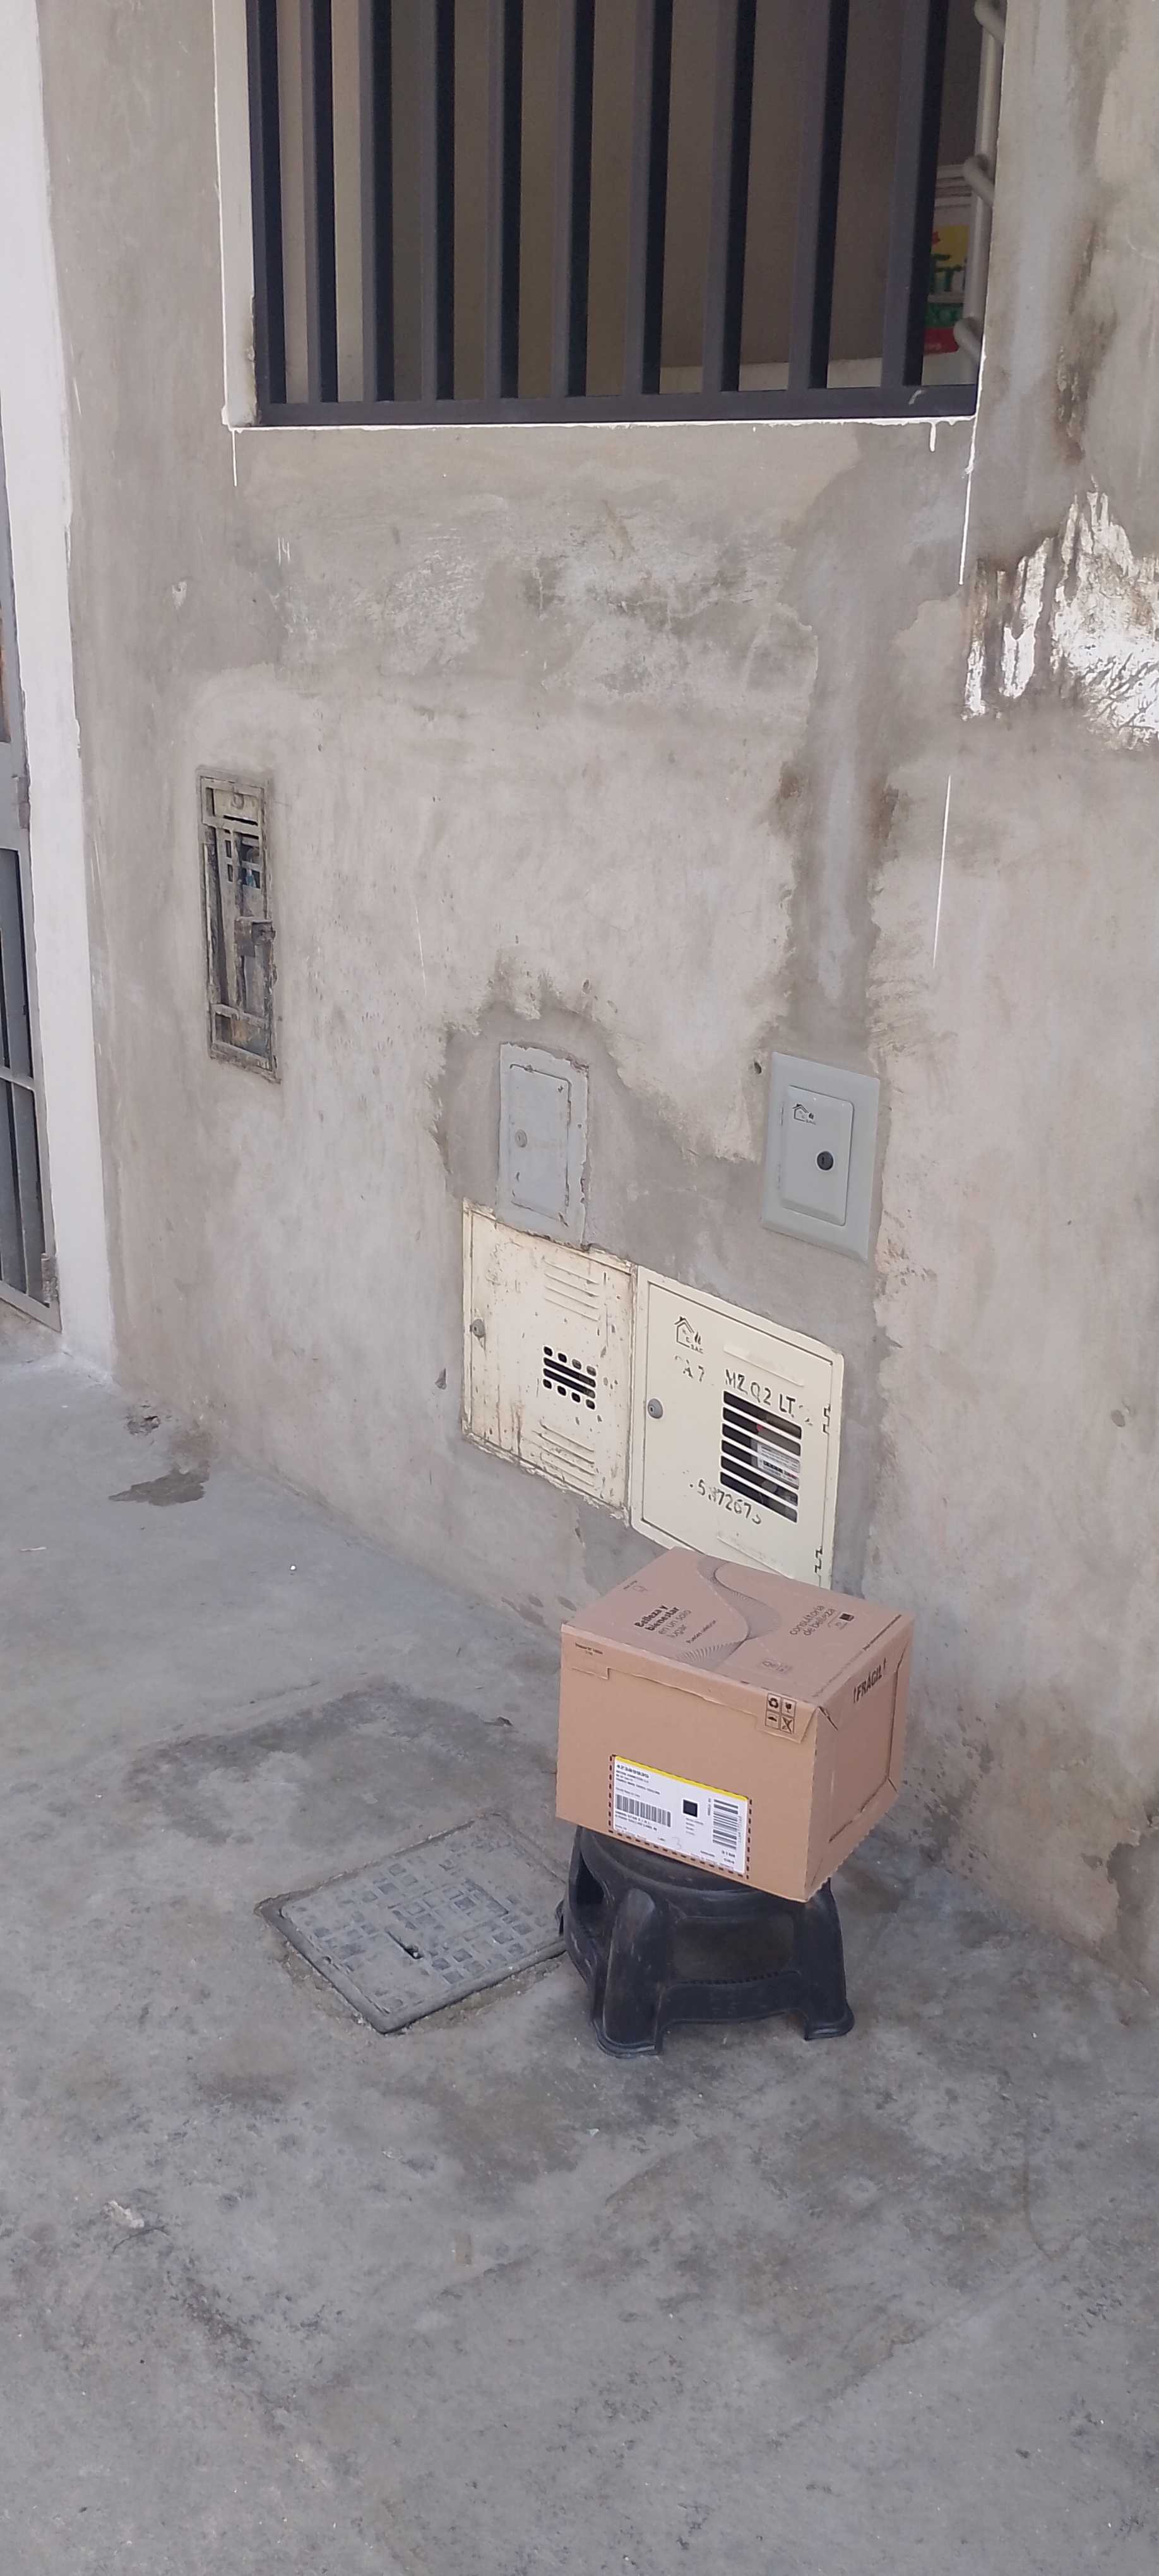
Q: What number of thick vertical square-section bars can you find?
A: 10